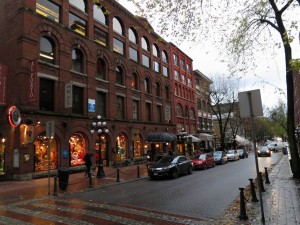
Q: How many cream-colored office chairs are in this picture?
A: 0